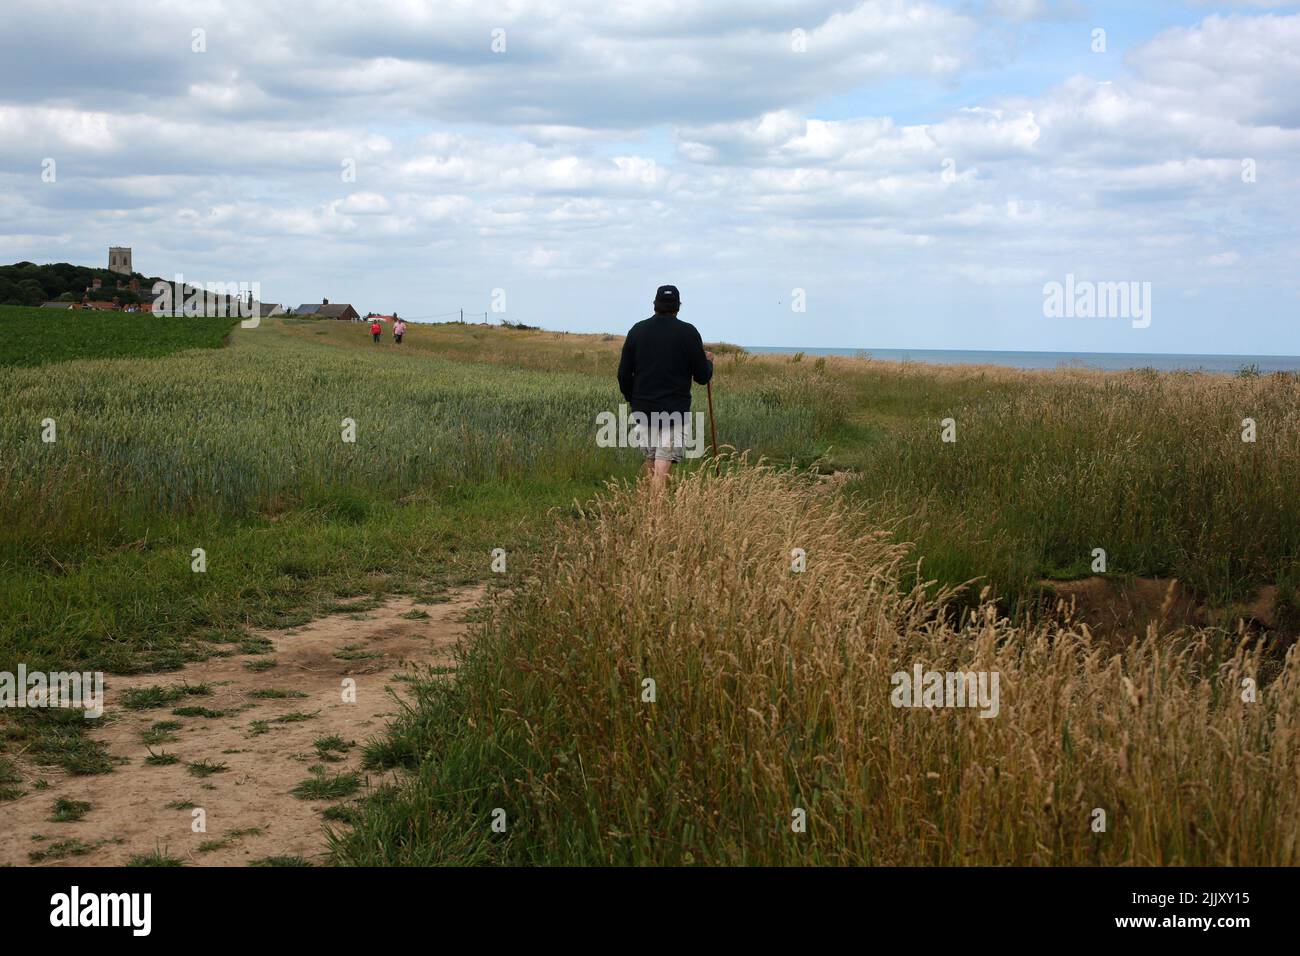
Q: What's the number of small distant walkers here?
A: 2